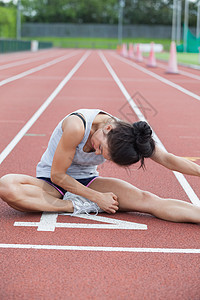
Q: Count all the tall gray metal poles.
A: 6